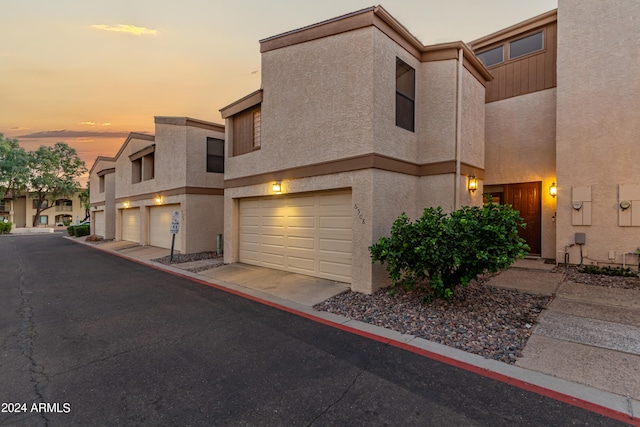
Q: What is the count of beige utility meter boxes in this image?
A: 2